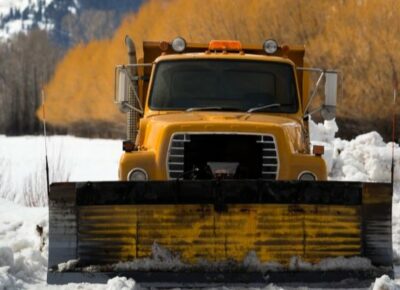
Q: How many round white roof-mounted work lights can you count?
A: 2